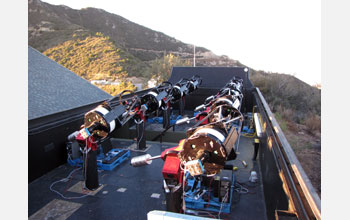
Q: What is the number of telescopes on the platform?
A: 8